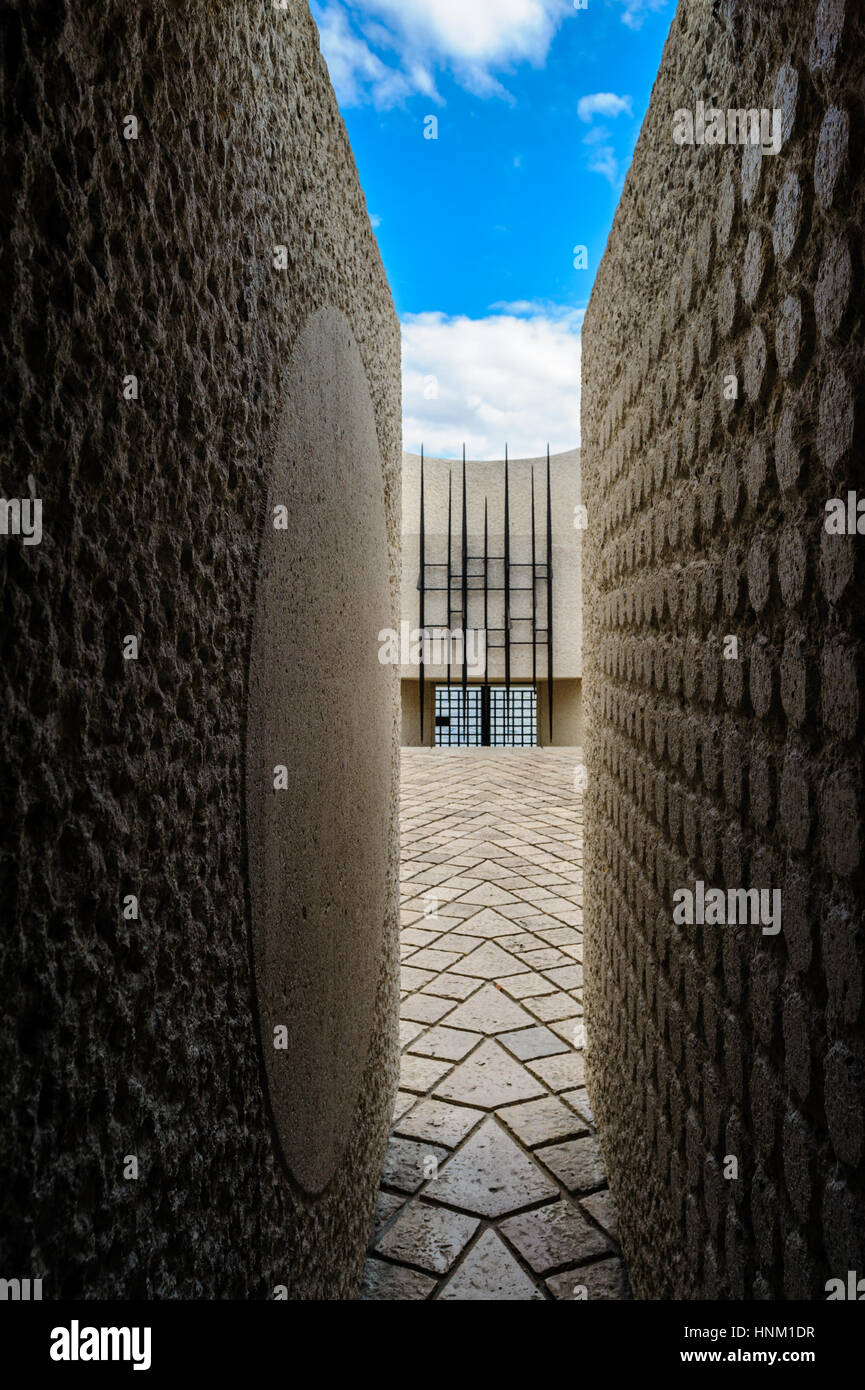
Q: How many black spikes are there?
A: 7